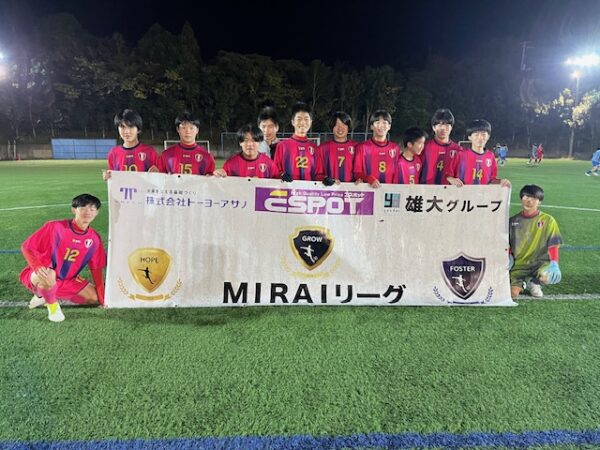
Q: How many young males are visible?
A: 12